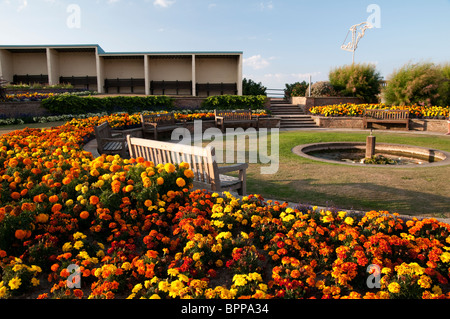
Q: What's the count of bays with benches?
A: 5